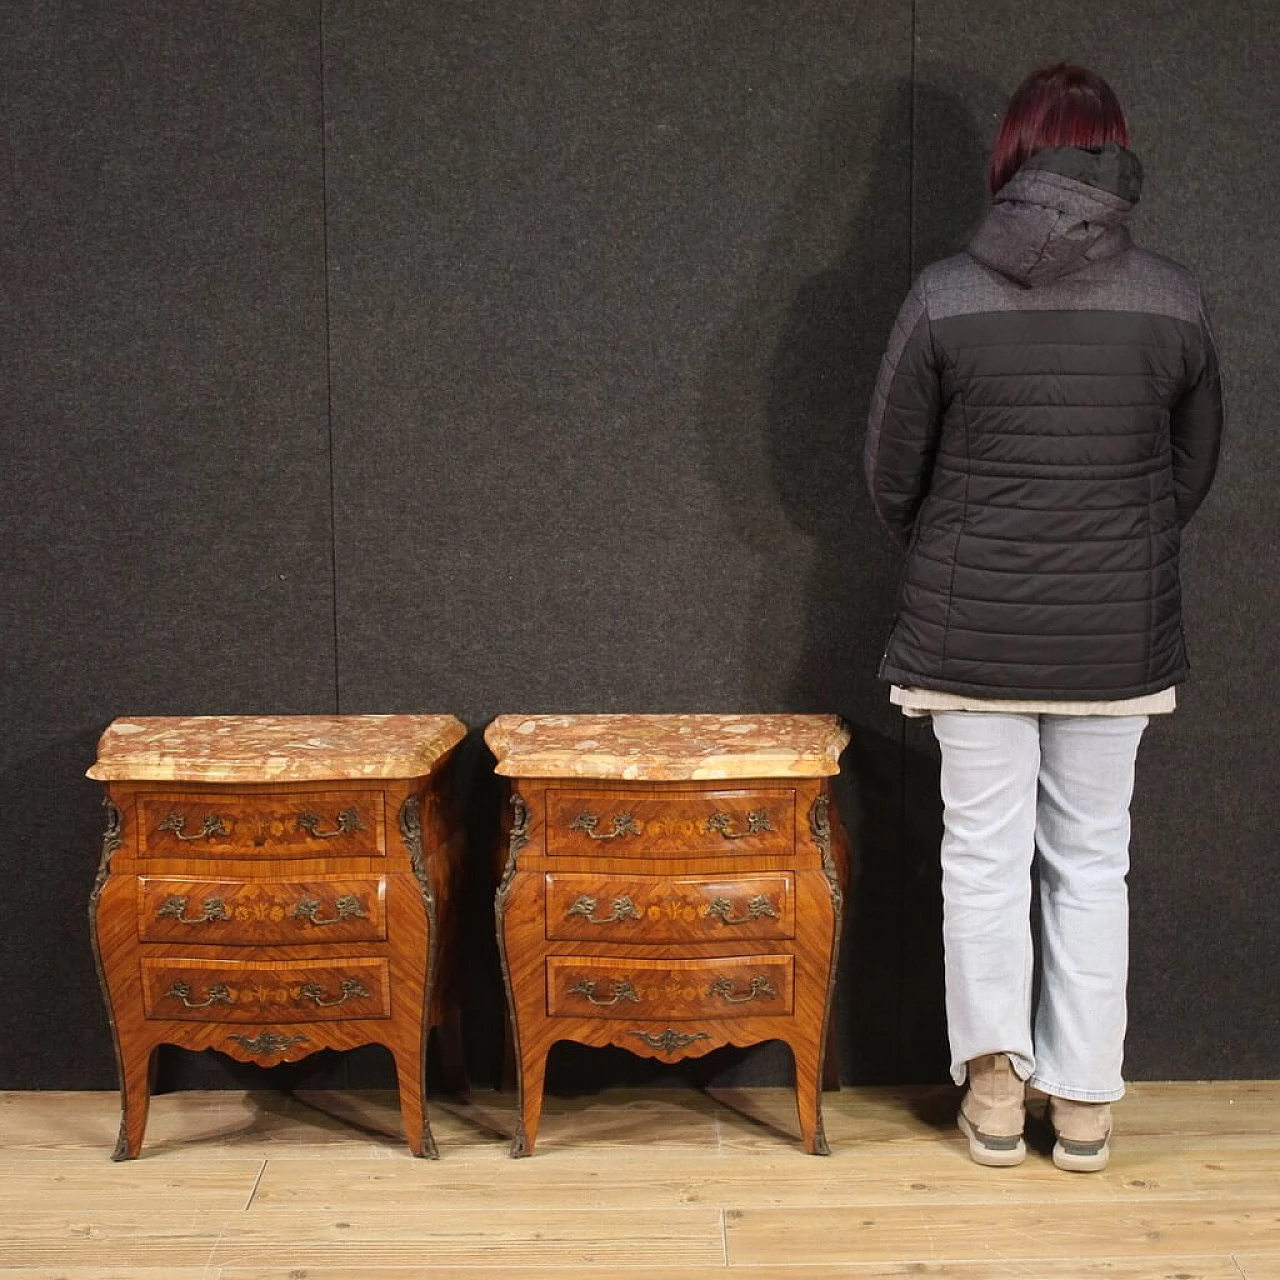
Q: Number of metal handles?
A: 12